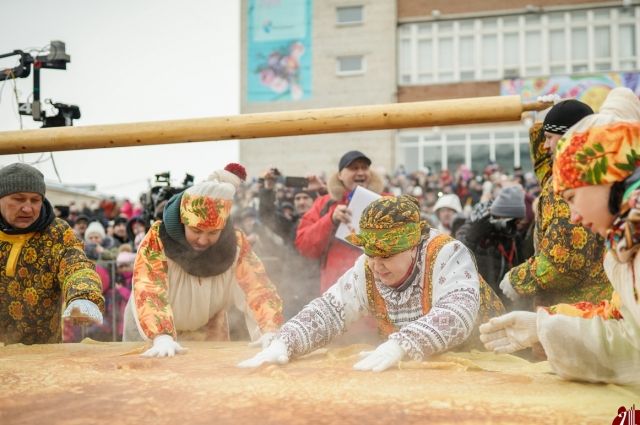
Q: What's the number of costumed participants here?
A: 5